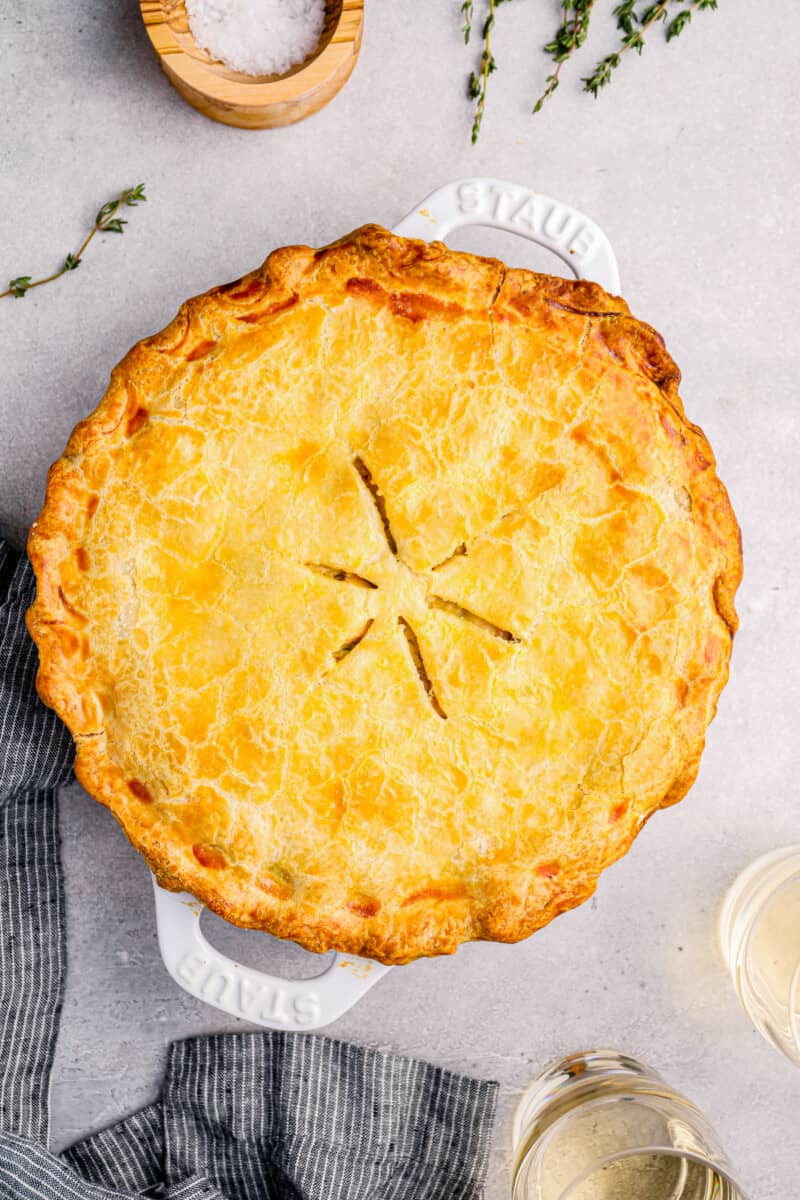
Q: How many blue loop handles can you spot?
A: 0